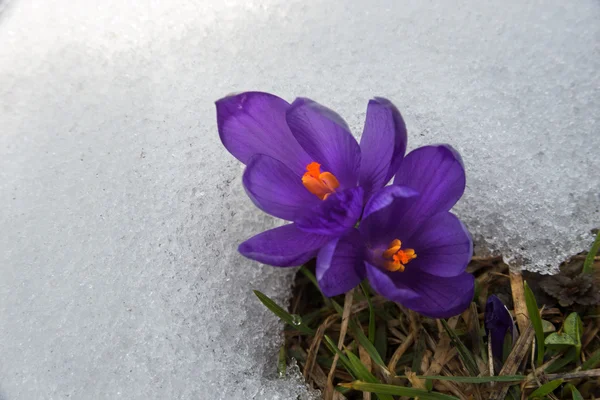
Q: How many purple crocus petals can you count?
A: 12